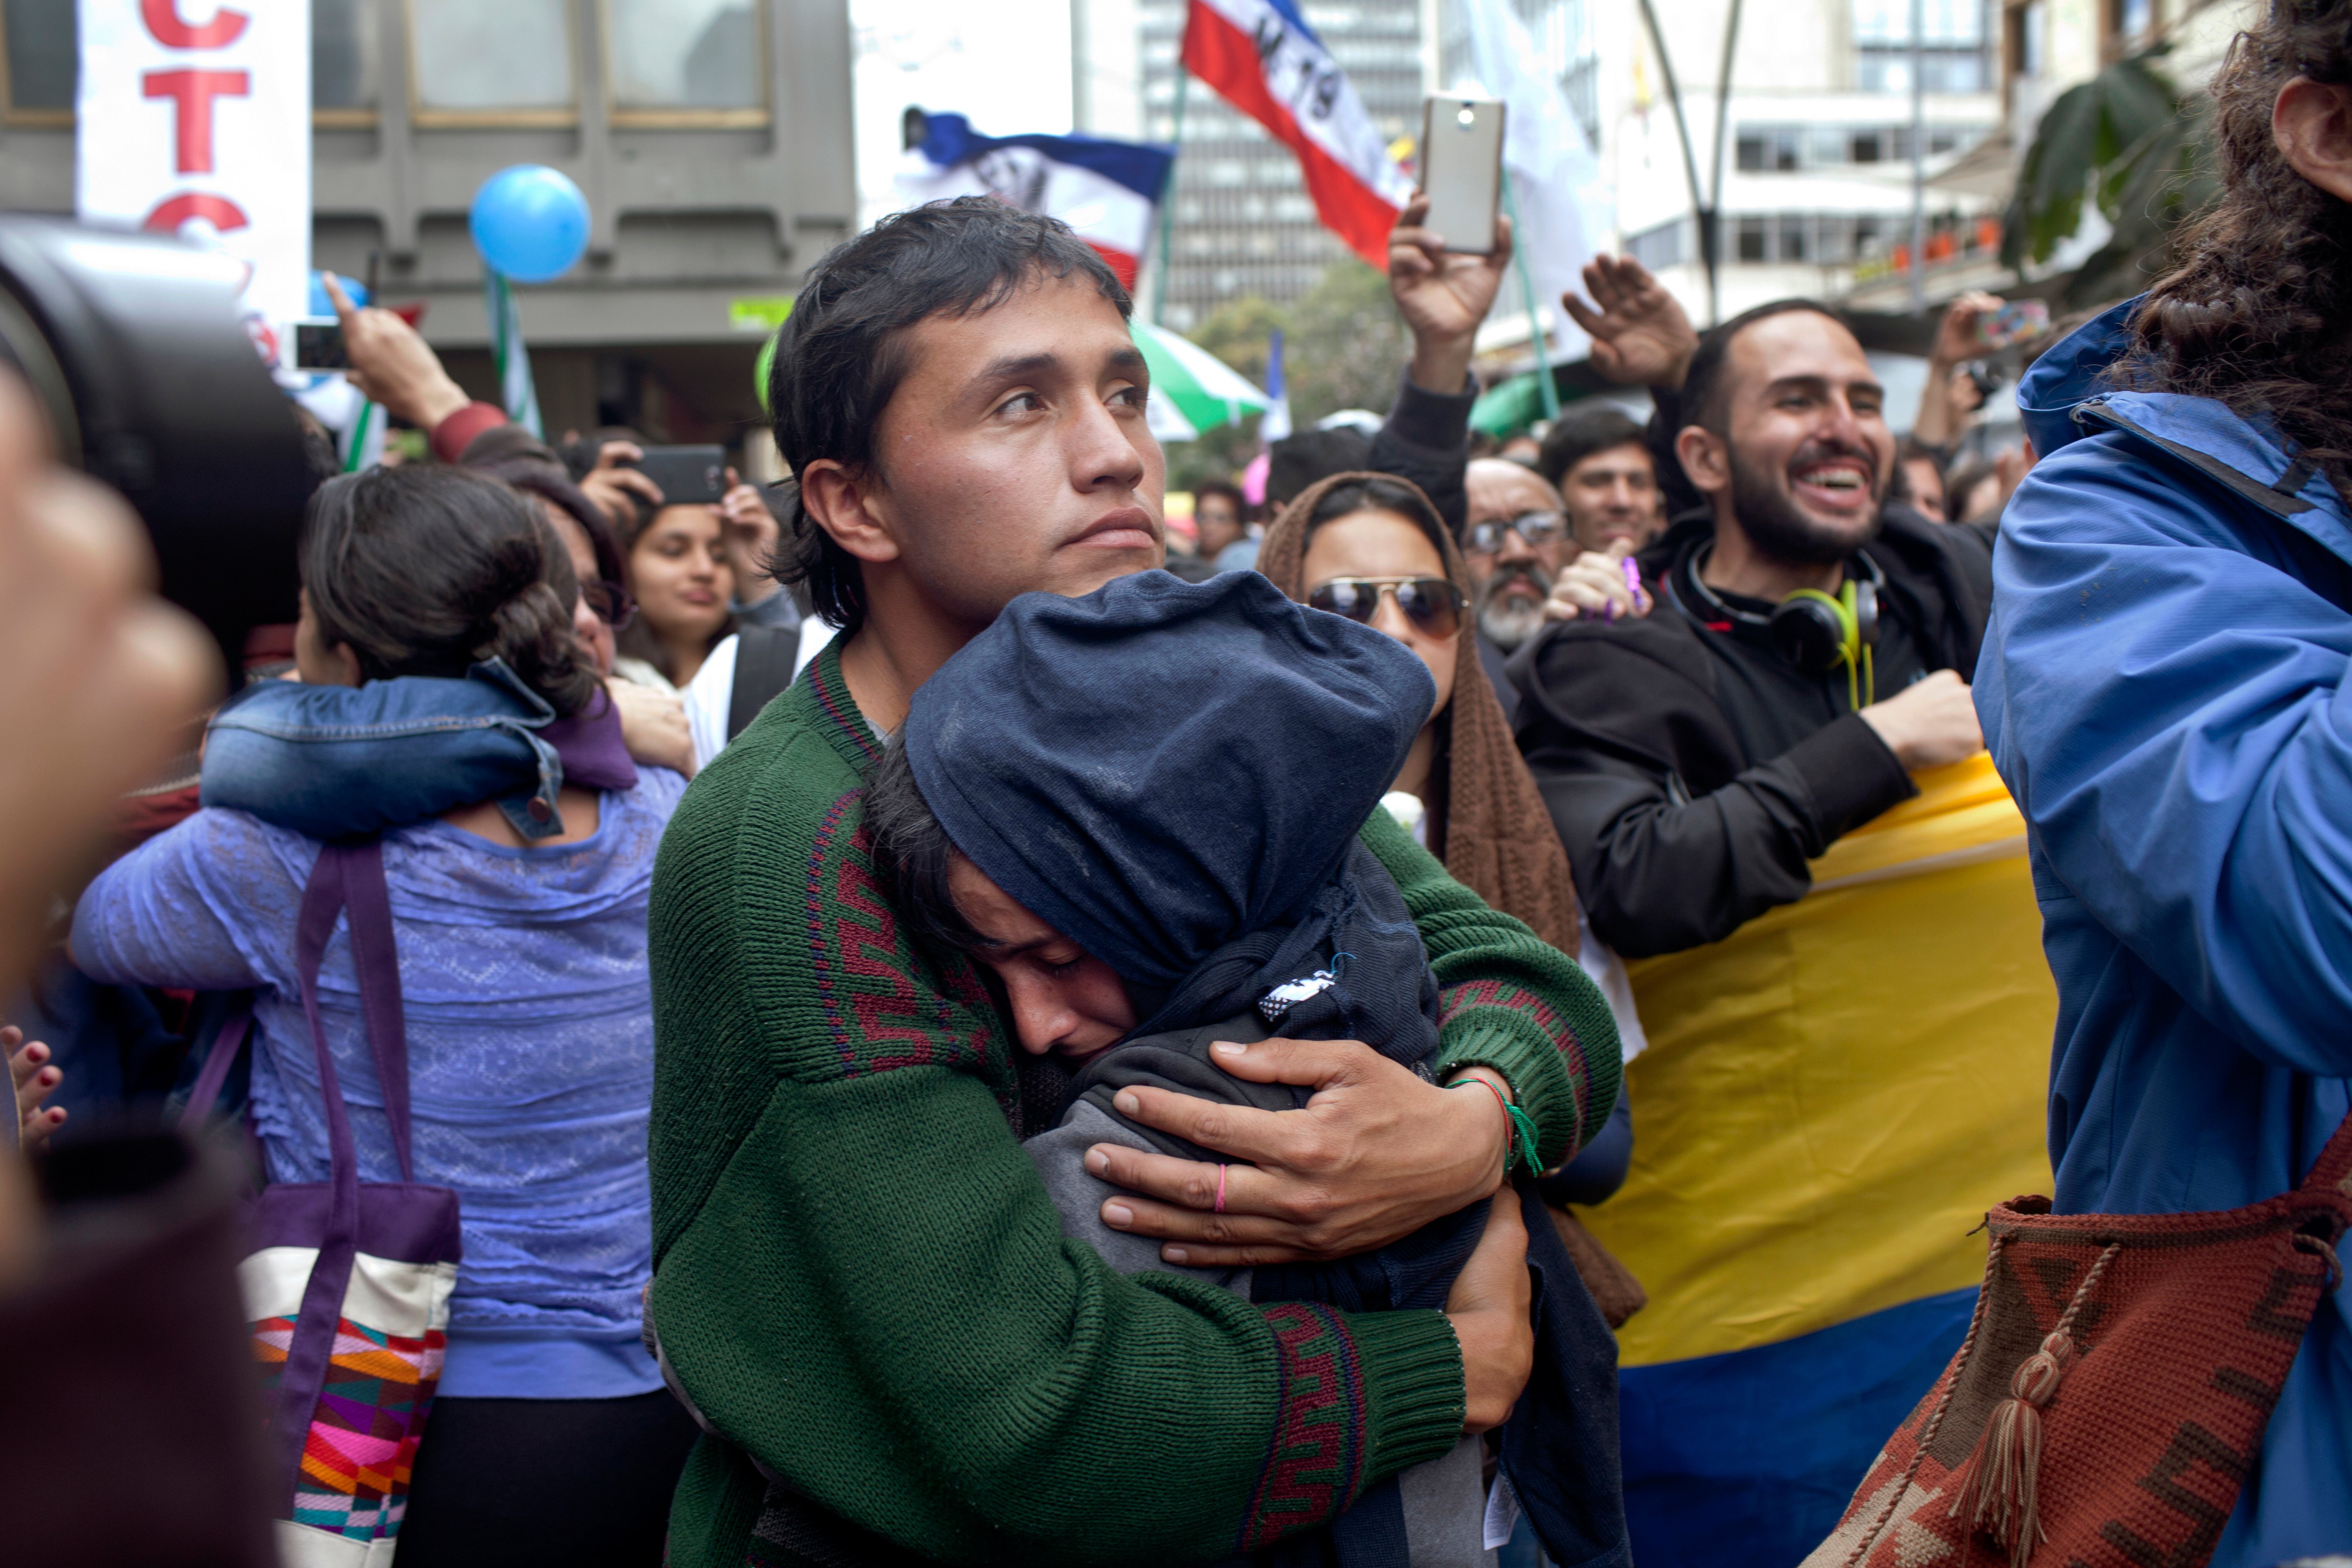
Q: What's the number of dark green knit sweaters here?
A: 1